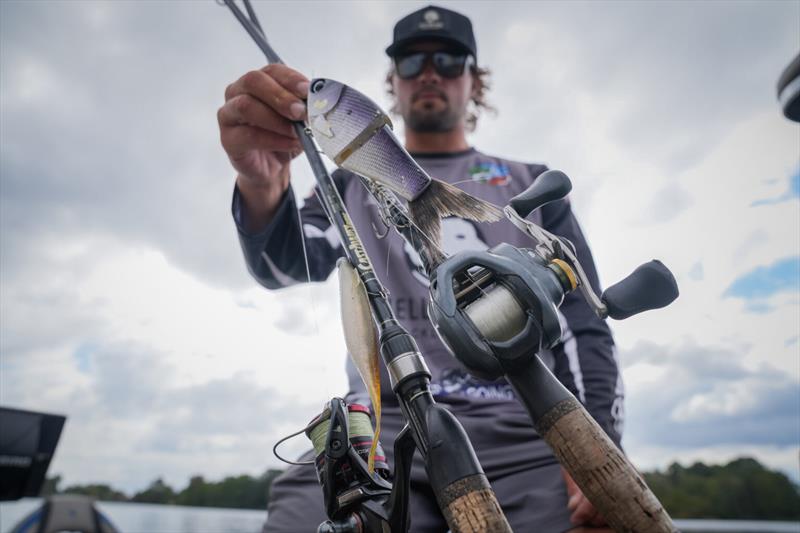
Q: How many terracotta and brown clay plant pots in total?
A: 0